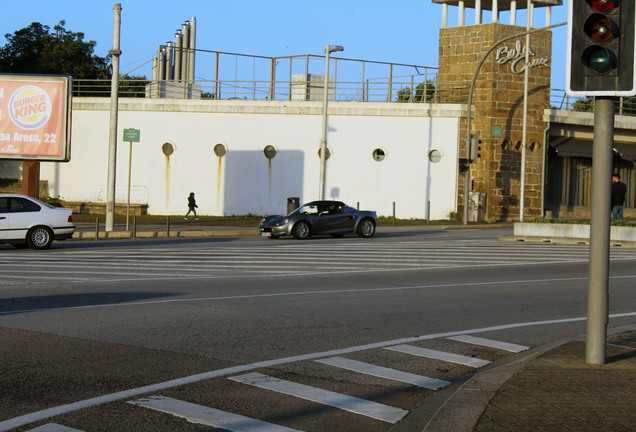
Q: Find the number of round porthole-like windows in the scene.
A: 6